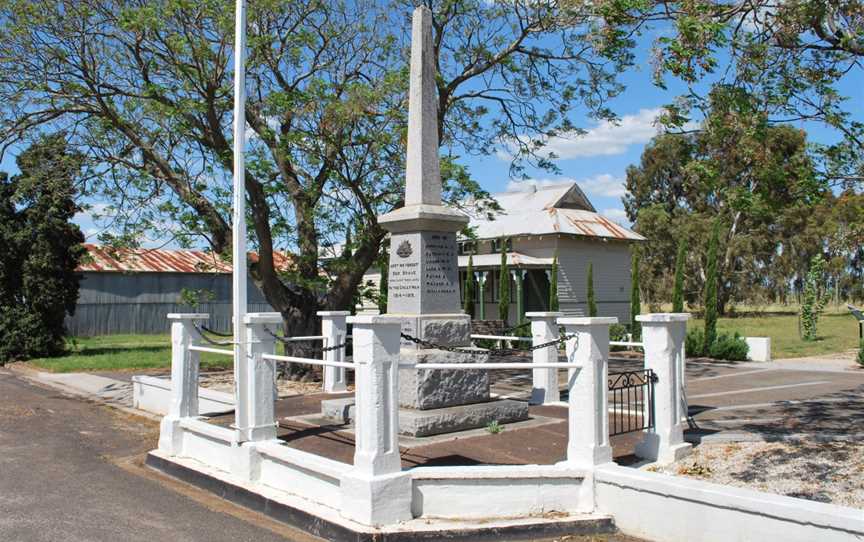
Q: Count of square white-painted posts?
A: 7